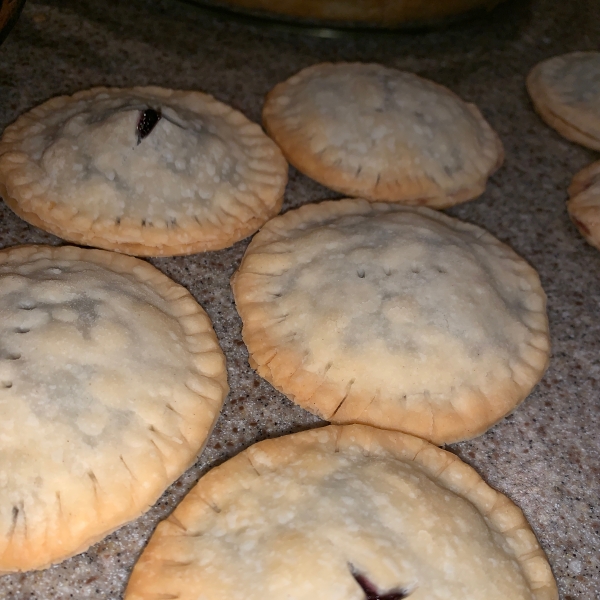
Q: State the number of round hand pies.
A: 7